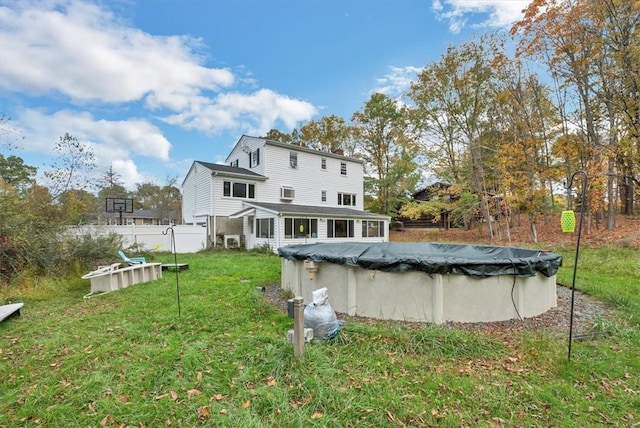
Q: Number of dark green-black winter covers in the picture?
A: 1